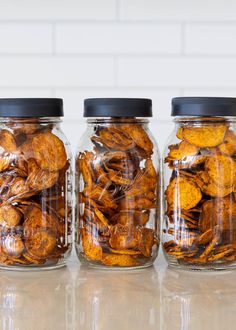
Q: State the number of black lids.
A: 3